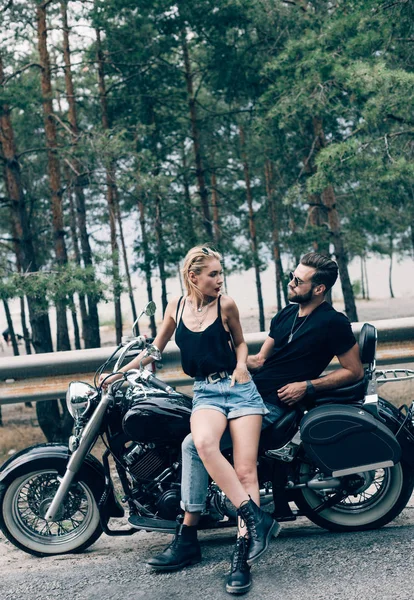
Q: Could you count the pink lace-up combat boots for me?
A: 0